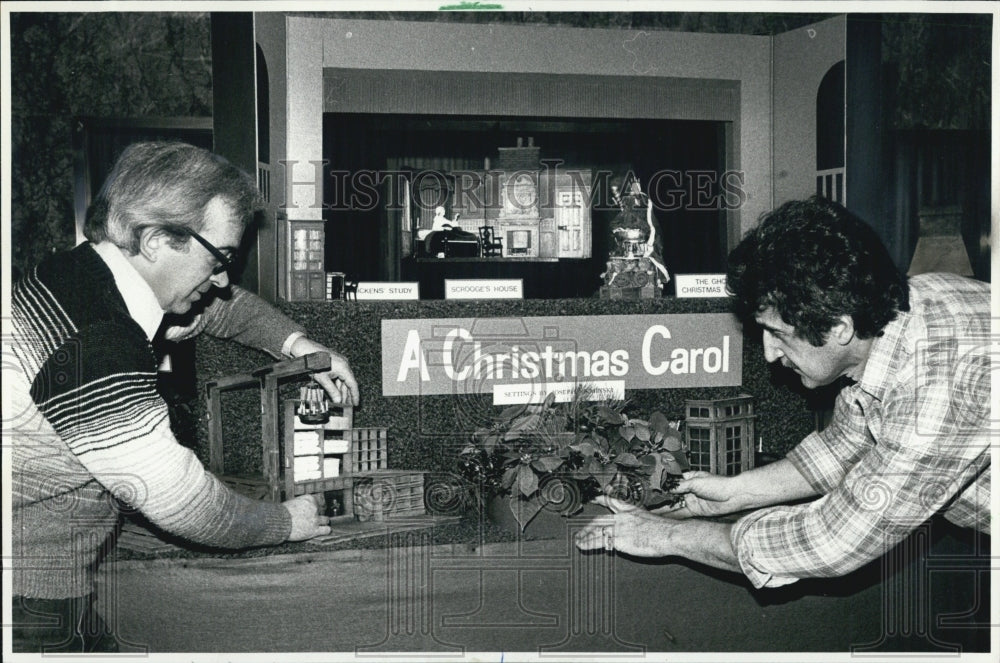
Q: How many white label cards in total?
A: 4